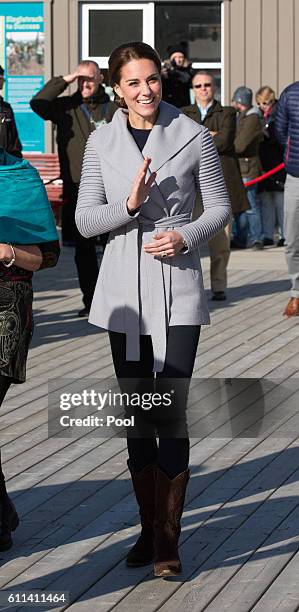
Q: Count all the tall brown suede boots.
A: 2